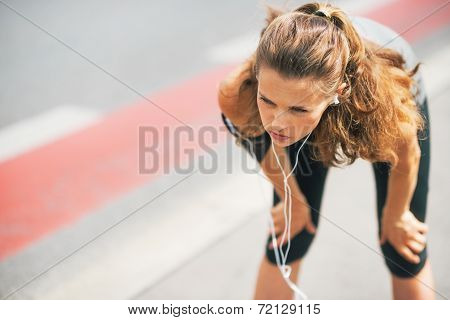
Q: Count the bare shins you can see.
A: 2